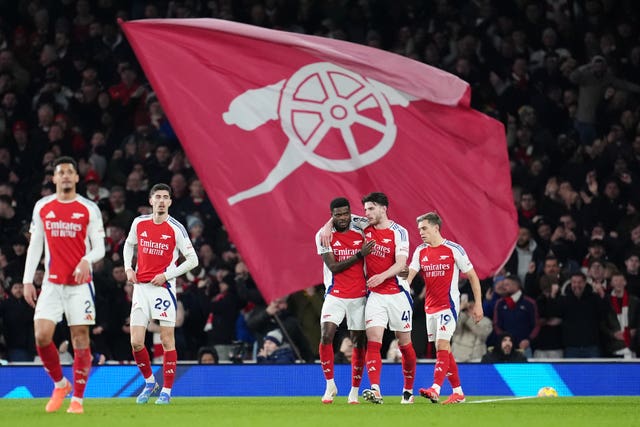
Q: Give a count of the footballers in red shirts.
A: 5